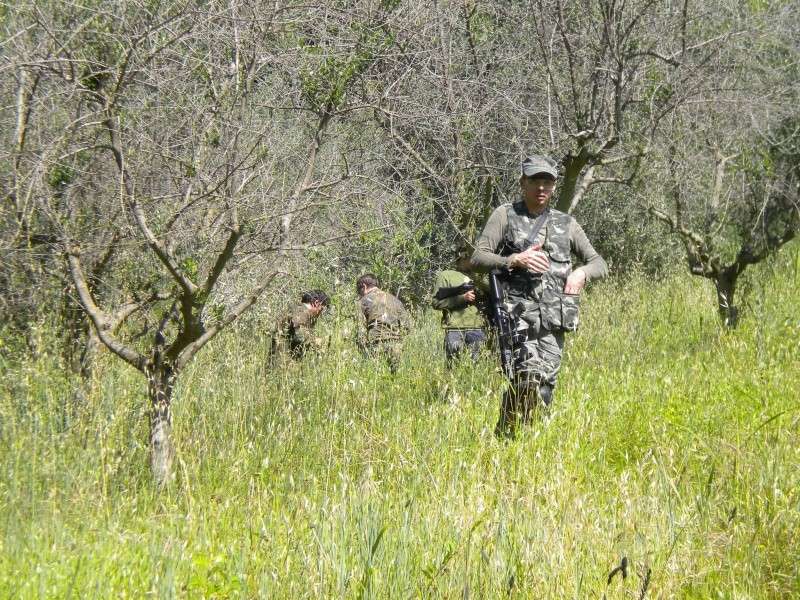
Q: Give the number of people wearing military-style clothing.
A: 4